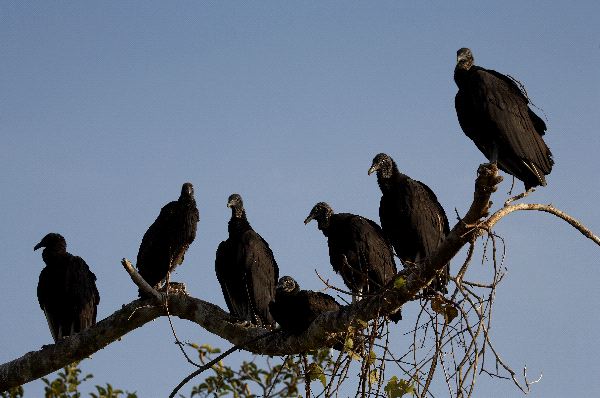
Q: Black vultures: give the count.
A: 7